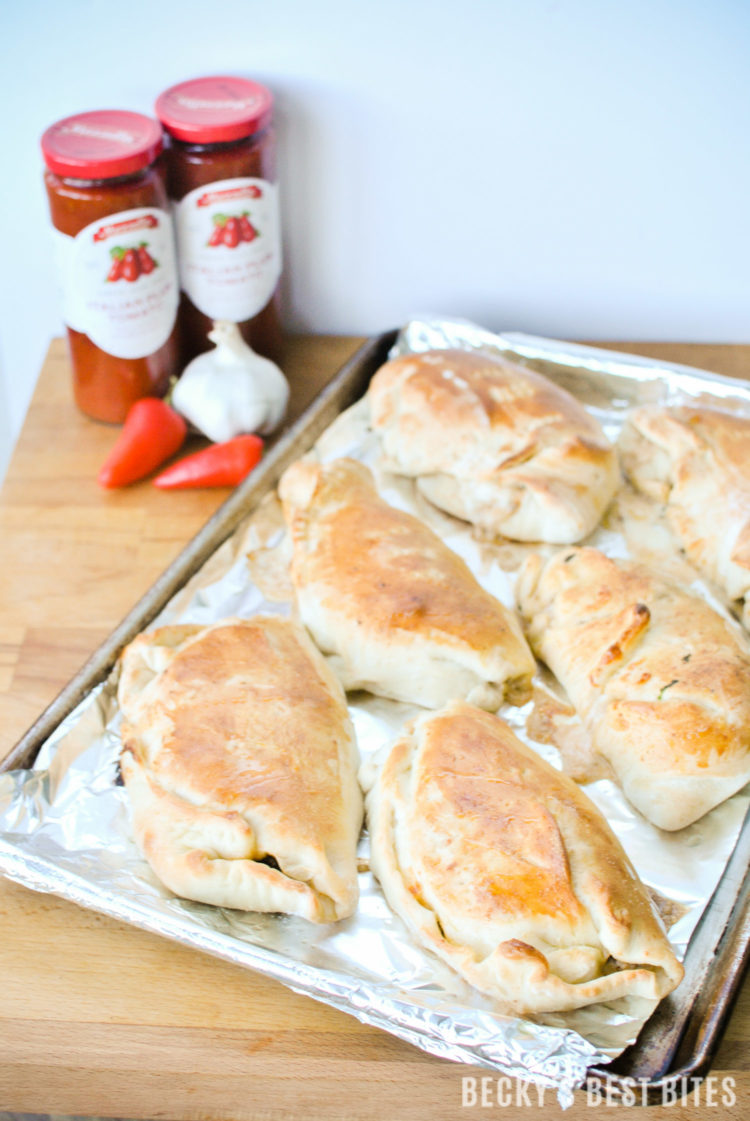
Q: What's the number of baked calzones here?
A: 6